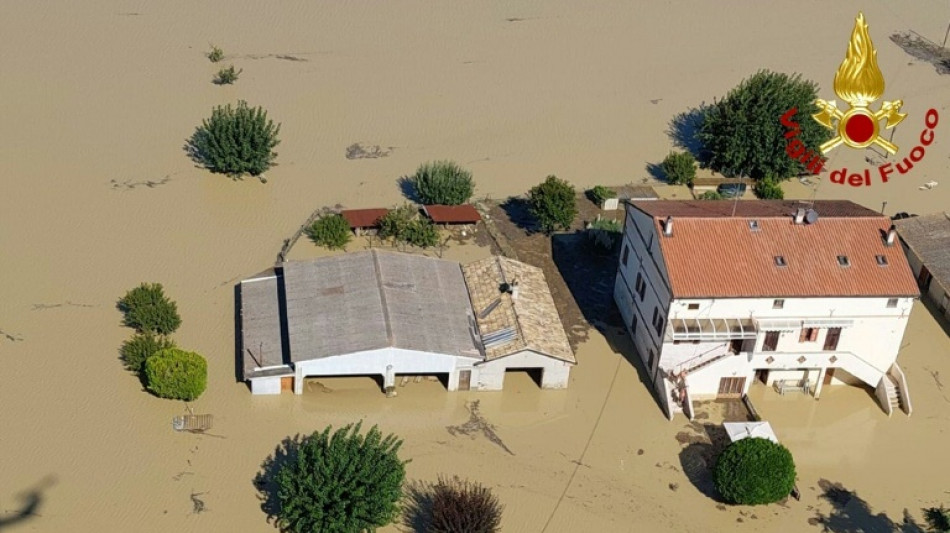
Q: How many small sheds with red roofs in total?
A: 2